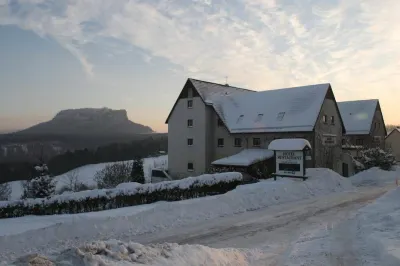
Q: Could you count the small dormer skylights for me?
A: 3